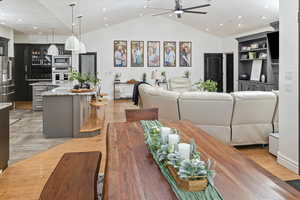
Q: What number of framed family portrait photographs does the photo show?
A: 5